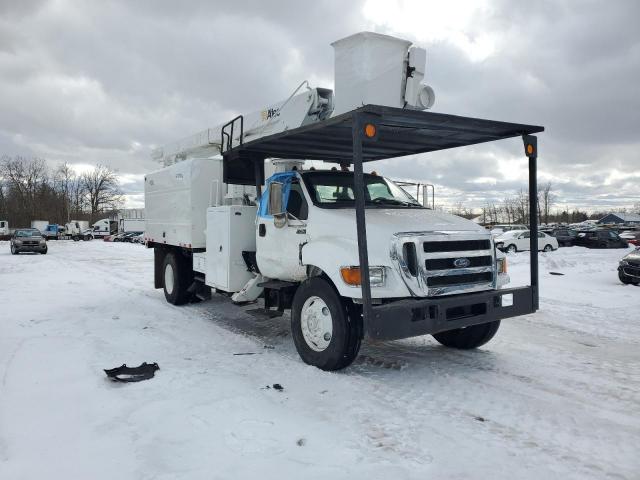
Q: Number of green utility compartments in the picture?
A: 0